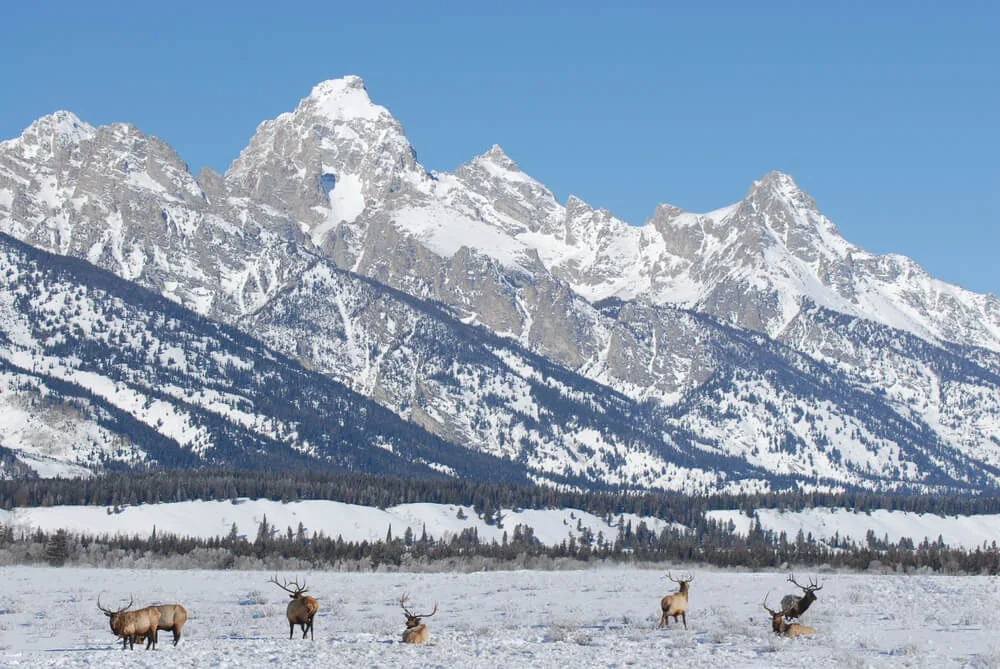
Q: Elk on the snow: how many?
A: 7